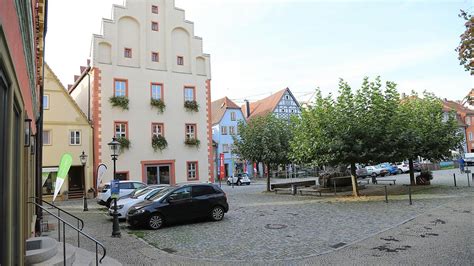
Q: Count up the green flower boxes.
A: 6